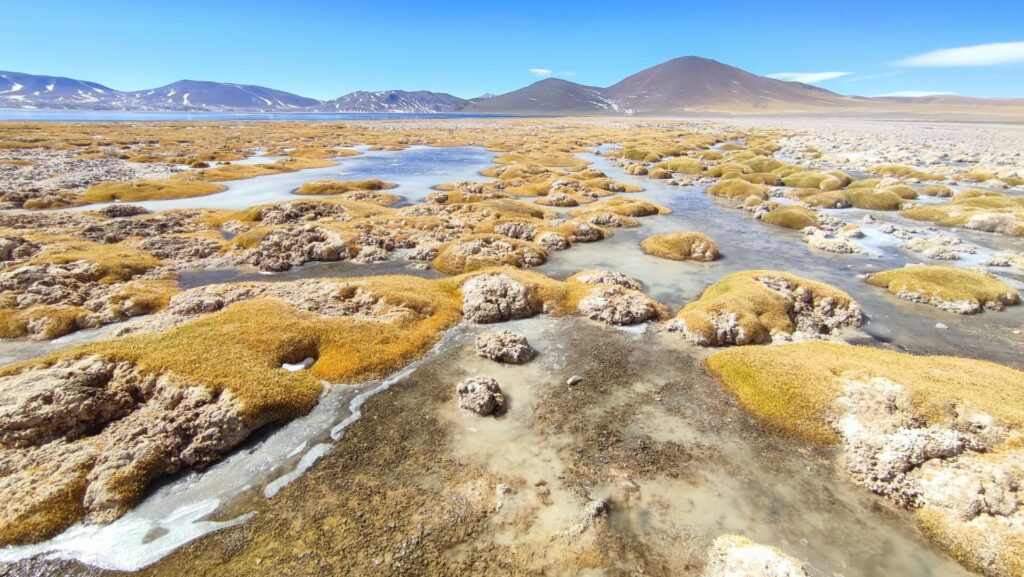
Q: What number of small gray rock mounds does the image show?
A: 2